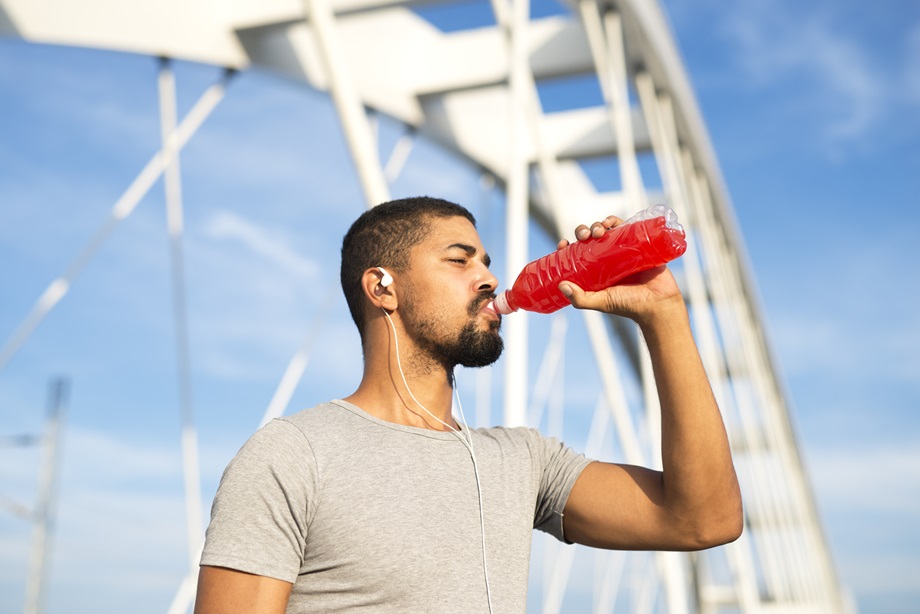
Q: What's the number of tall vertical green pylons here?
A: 0